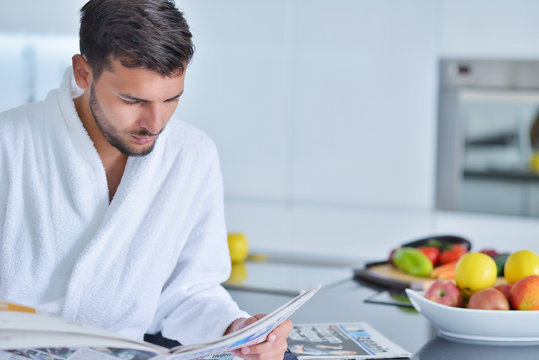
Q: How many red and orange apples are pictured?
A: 4